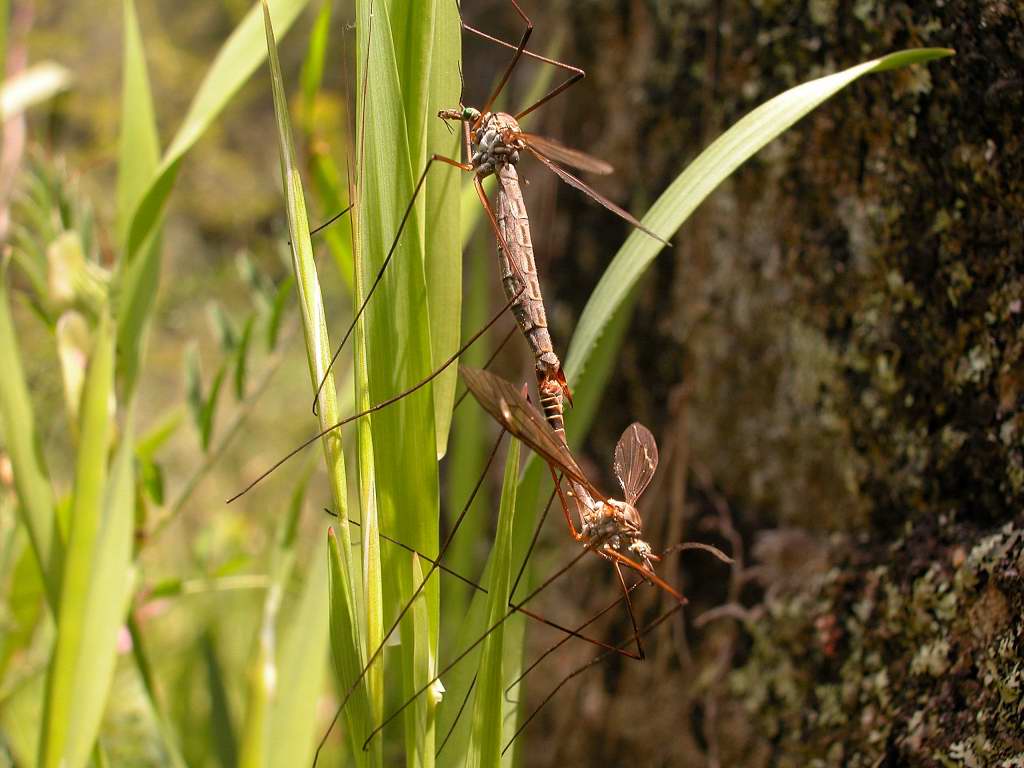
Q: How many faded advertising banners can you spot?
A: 0